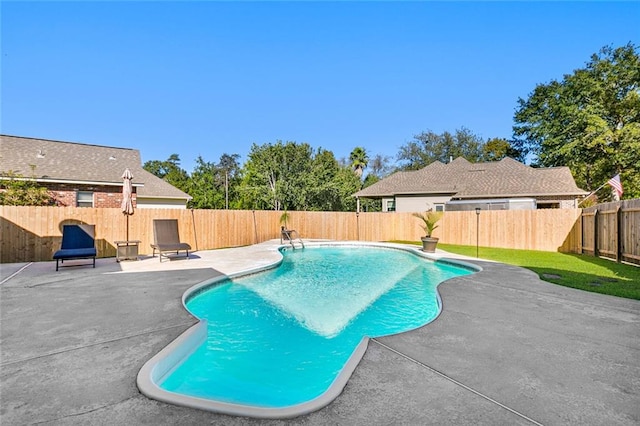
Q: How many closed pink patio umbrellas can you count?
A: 1